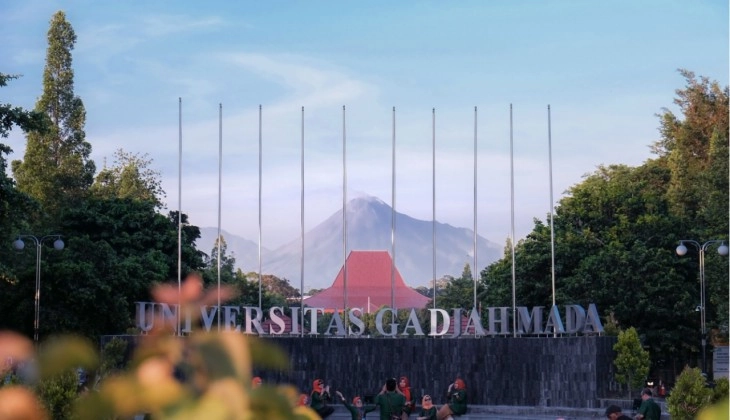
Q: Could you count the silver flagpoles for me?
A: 10